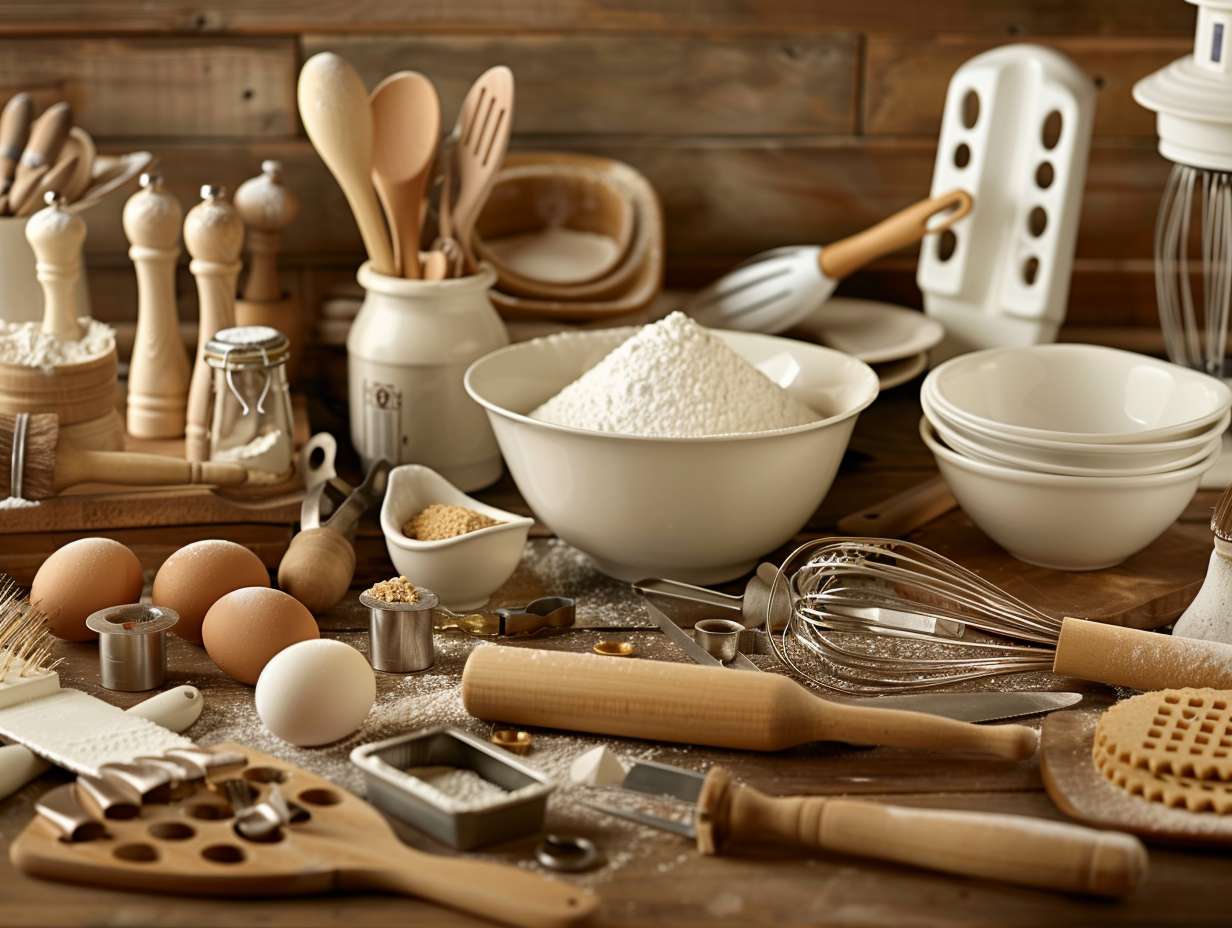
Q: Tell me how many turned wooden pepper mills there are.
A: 4